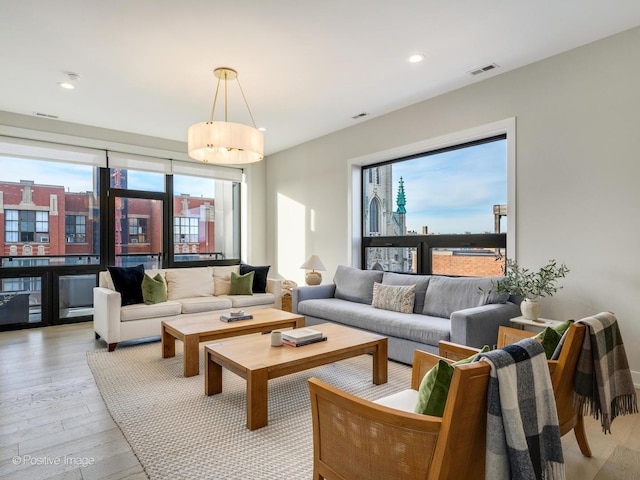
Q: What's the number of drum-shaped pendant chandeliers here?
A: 1